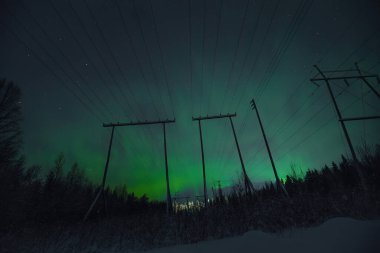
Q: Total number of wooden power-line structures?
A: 4